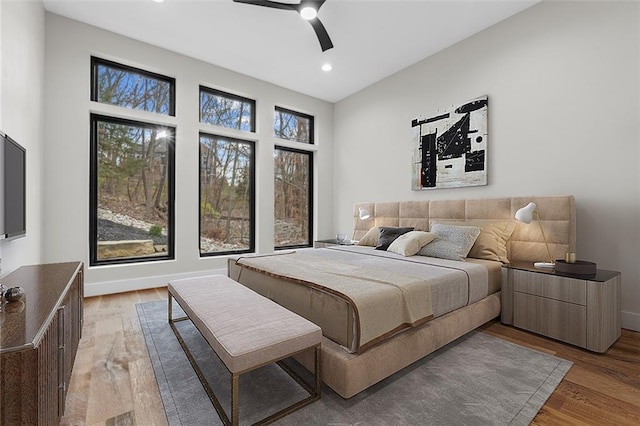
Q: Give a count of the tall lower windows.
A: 3